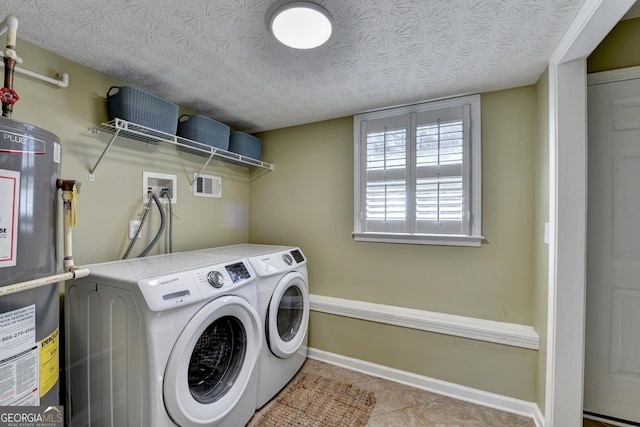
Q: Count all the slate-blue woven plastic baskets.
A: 3